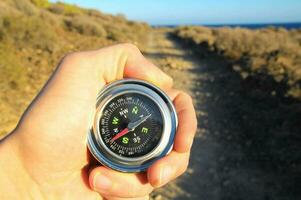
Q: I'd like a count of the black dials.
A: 1